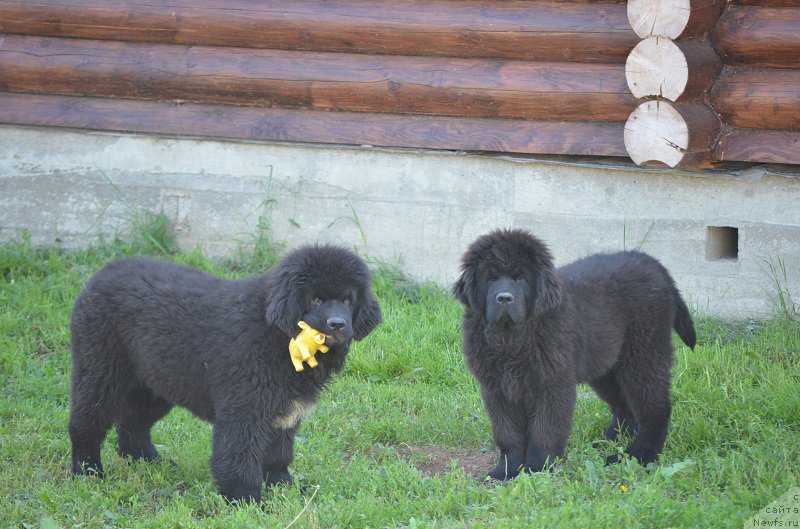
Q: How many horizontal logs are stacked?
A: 3